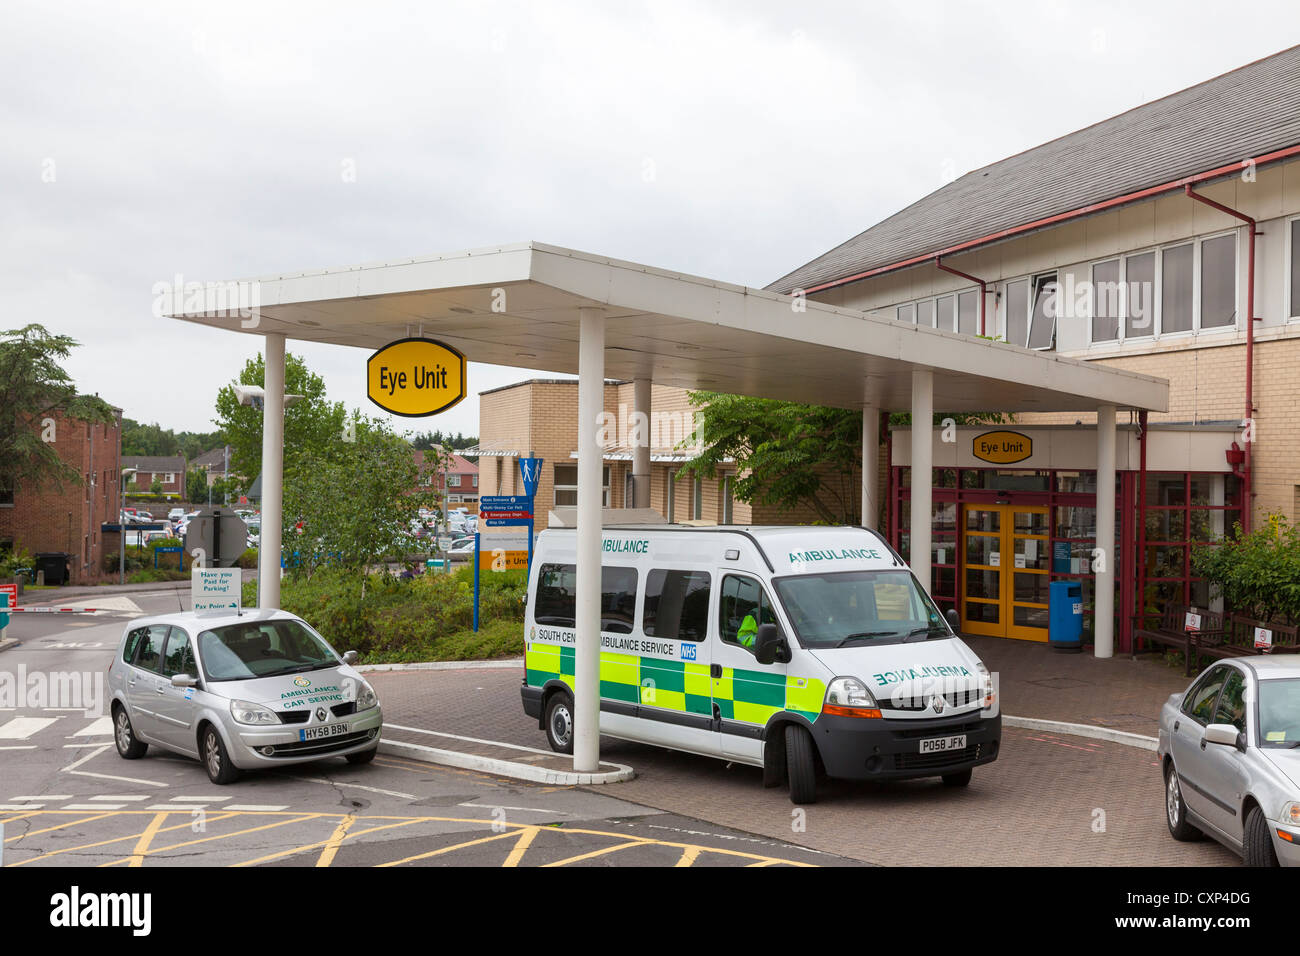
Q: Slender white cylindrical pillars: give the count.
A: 6